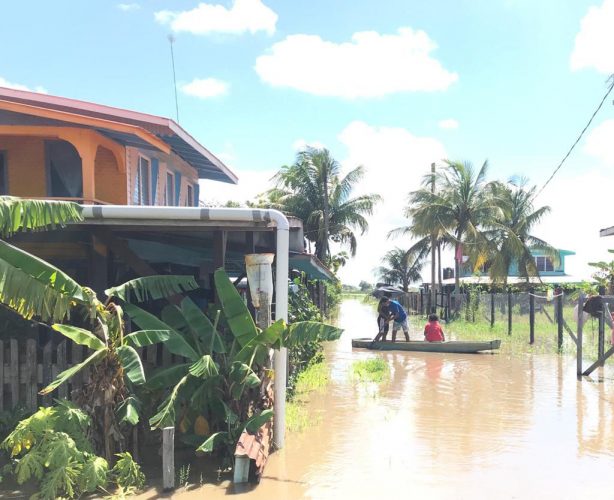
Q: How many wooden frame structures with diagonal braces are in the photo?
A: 1